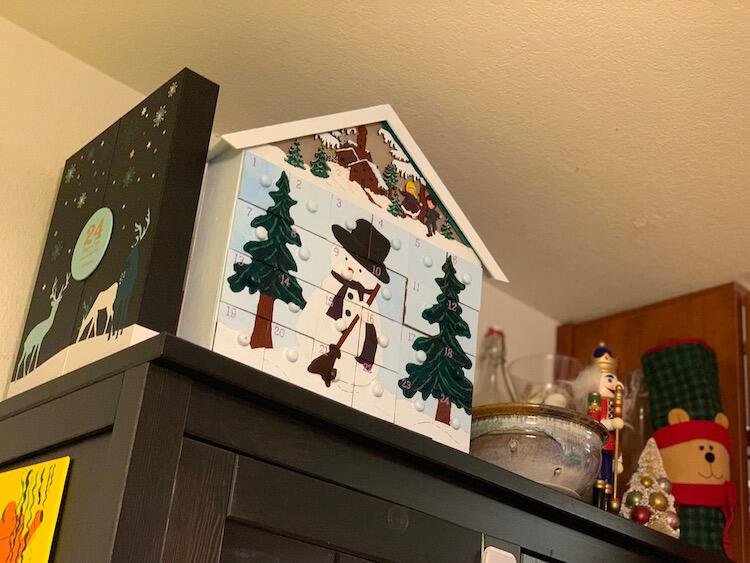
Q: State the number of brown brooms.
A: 1